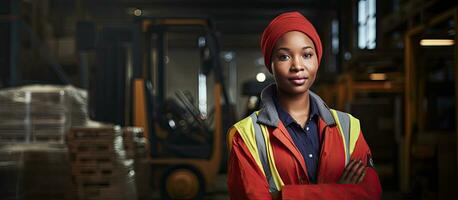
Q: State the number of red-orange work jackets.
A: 1